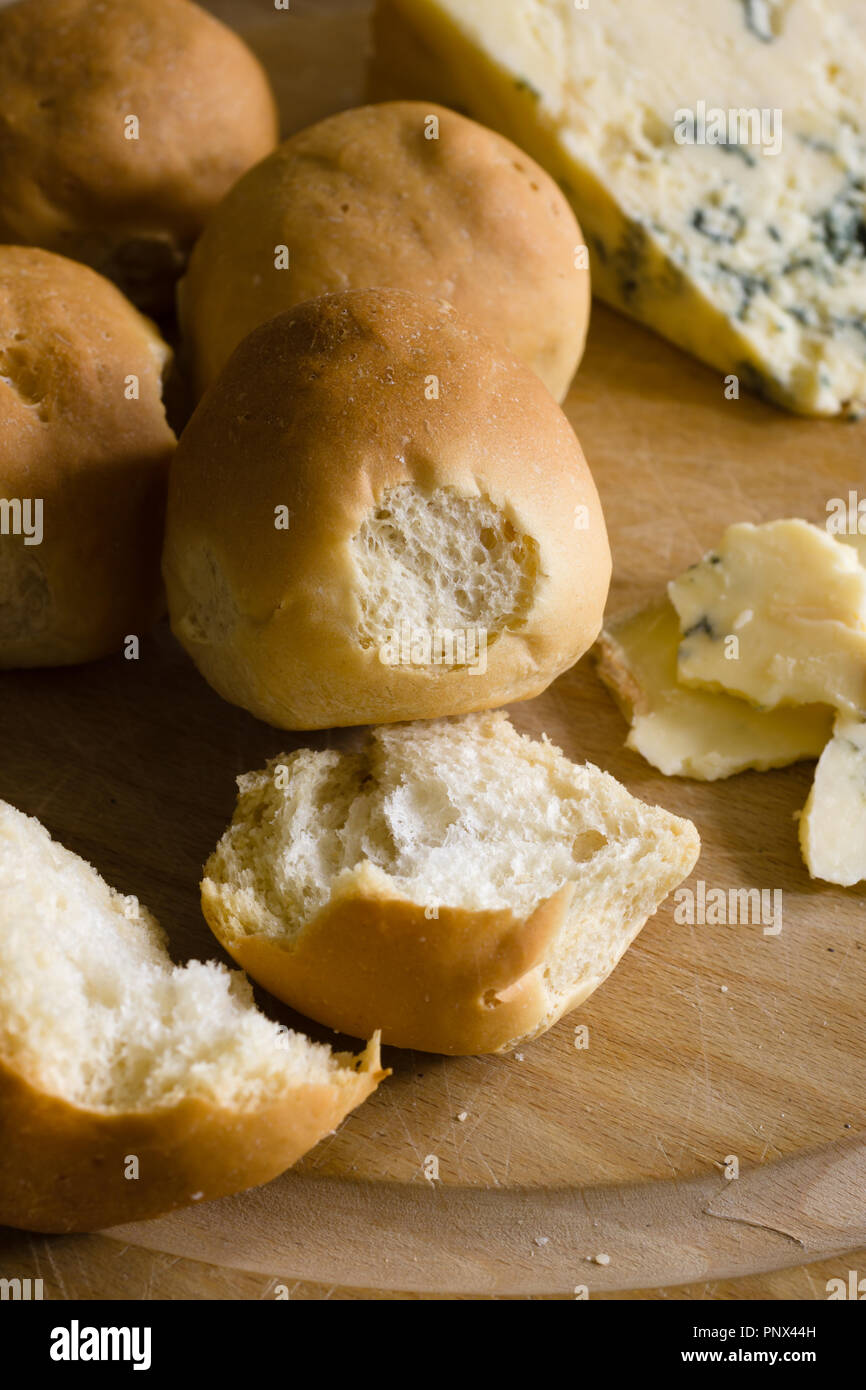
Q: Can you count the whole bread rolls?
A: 4